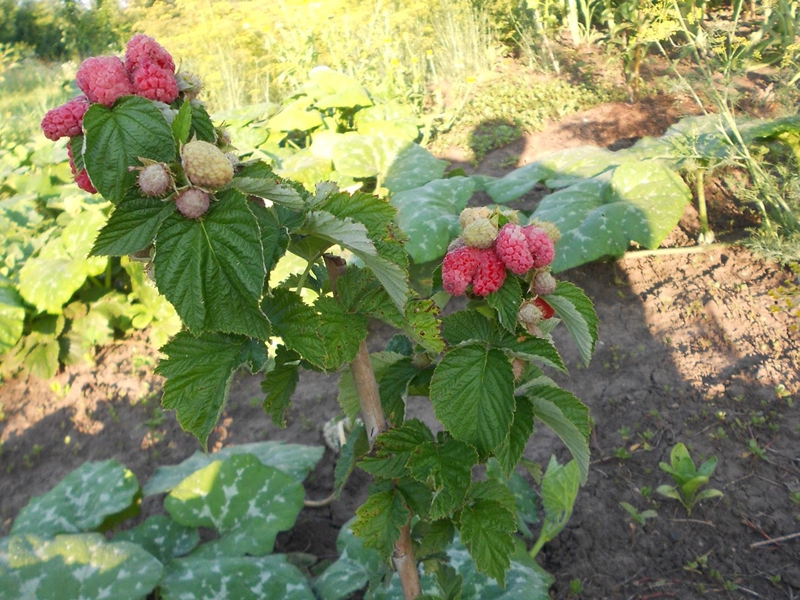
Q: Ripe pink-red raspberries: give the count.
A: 10